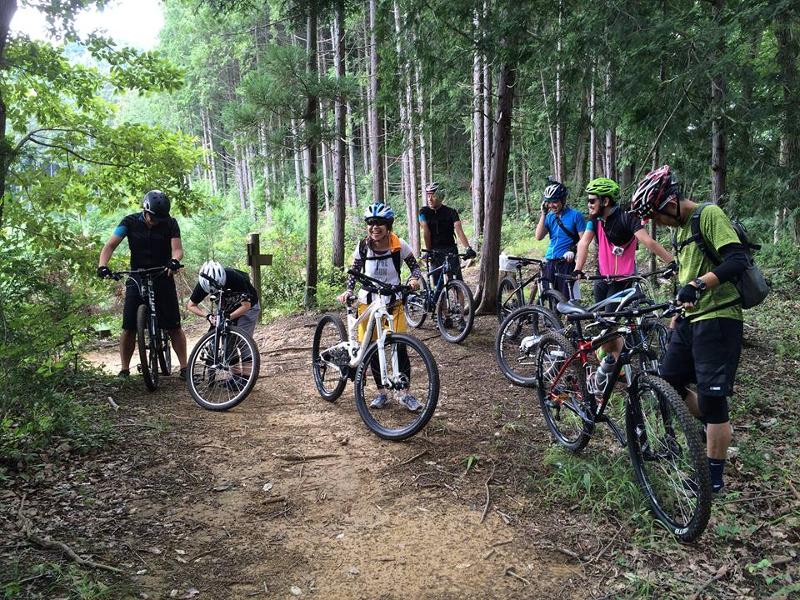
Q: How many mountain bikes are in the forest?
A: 7